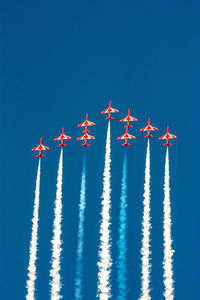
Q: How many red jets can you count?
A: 9